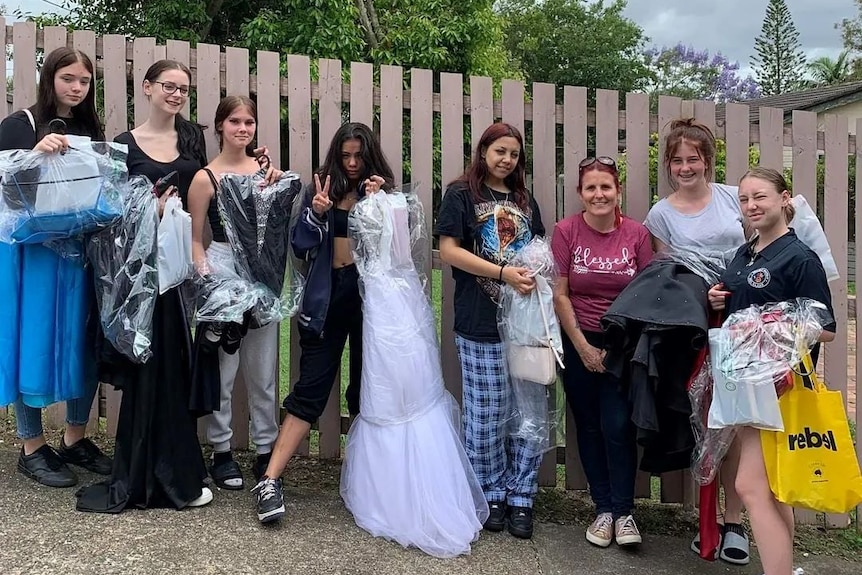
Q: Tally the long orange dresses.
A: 0